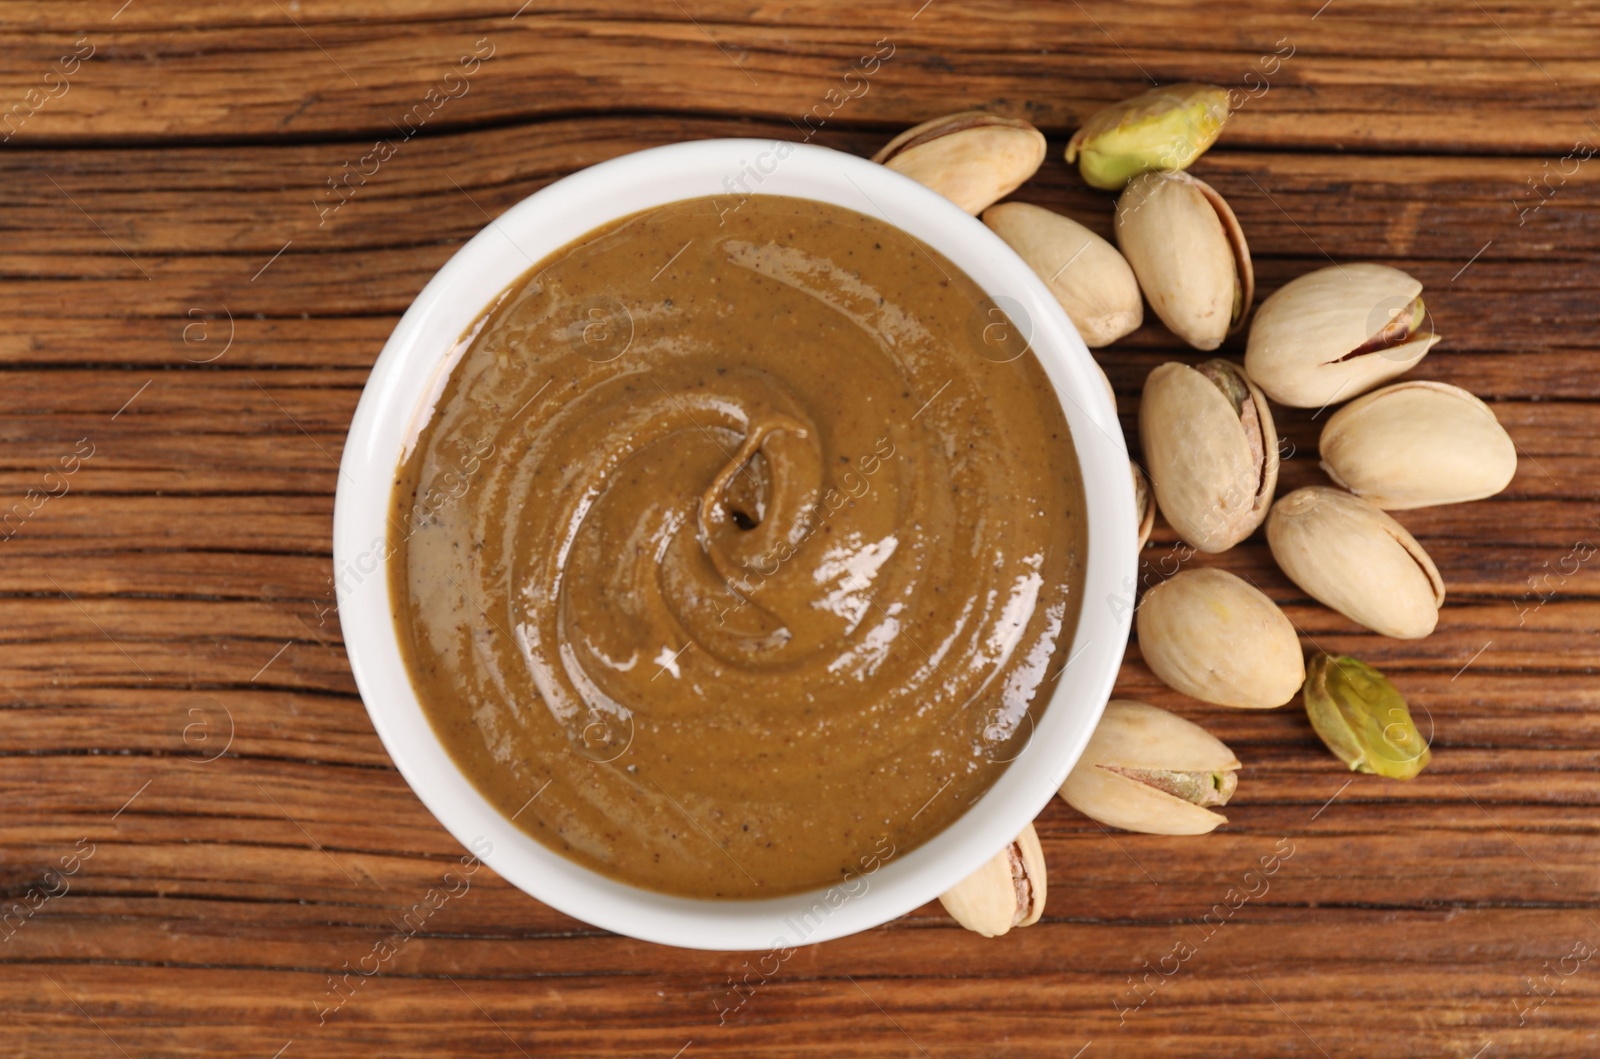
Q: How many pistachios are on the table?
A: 14